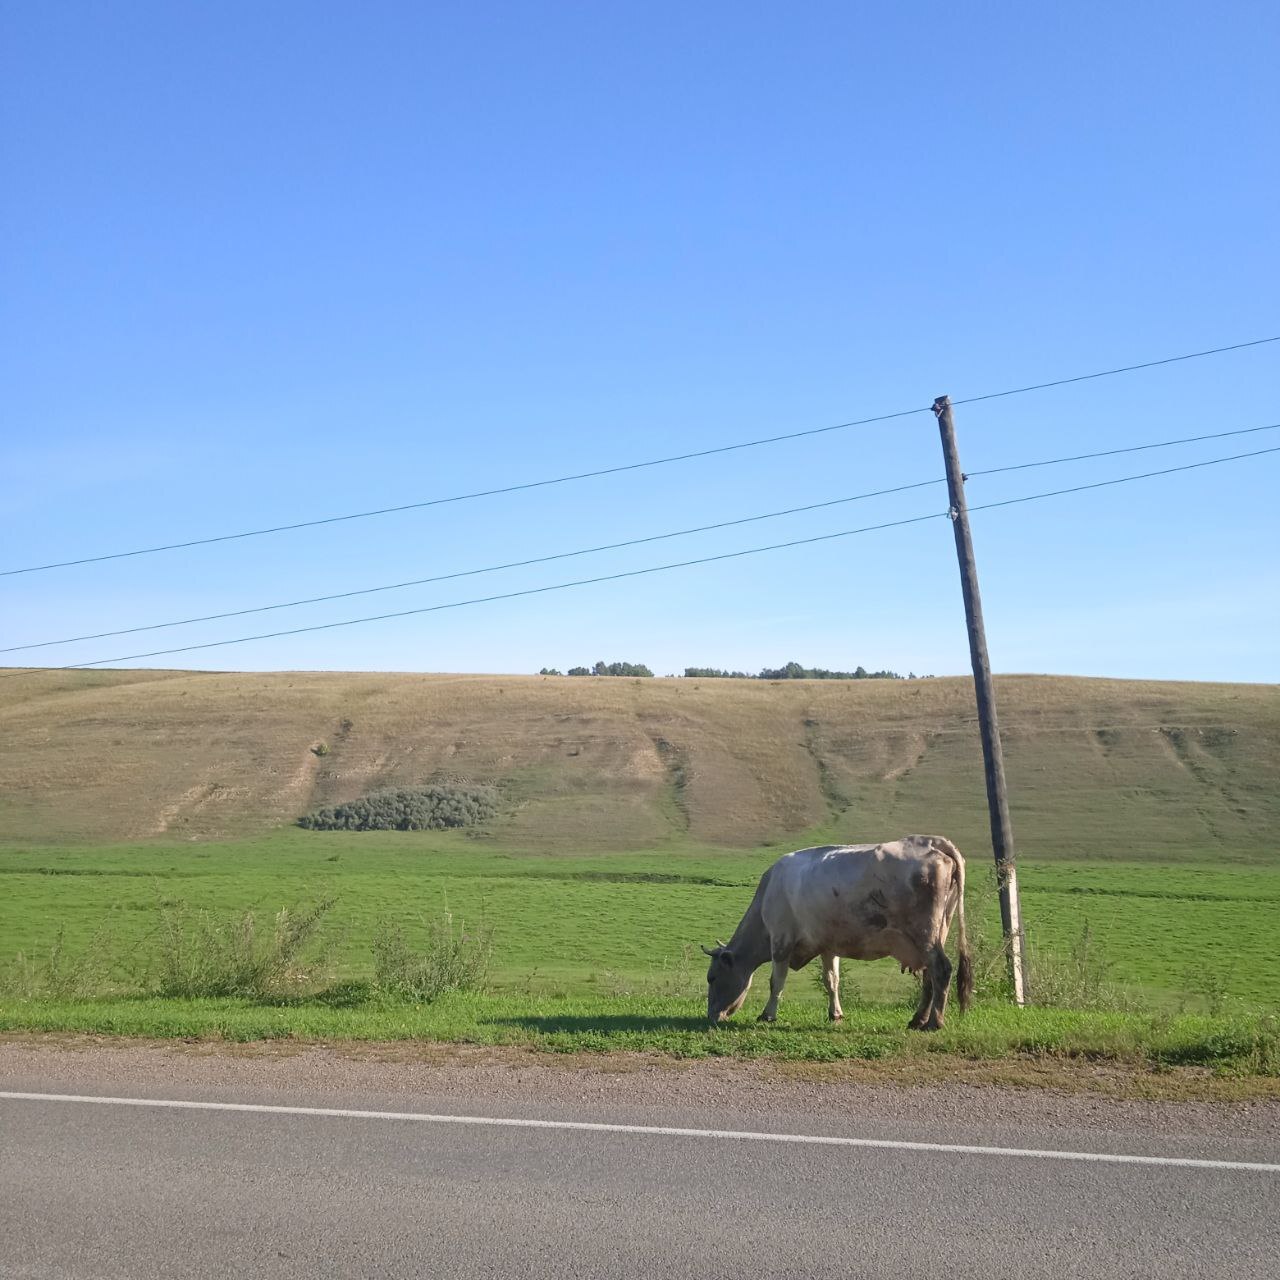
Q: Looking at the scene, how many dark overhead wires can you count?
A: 3